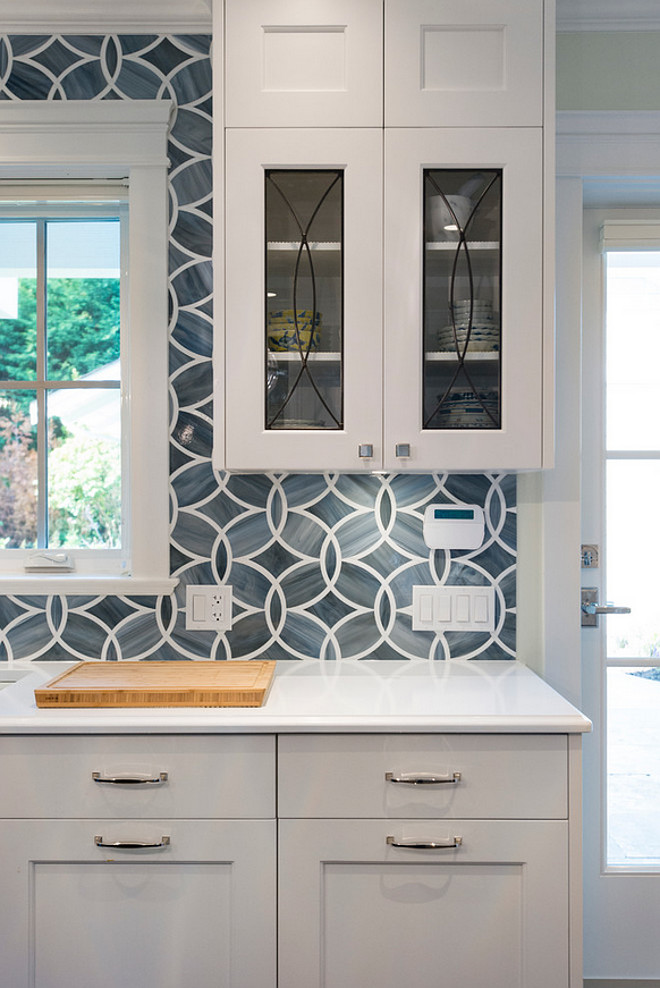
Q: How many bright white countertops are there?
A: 1